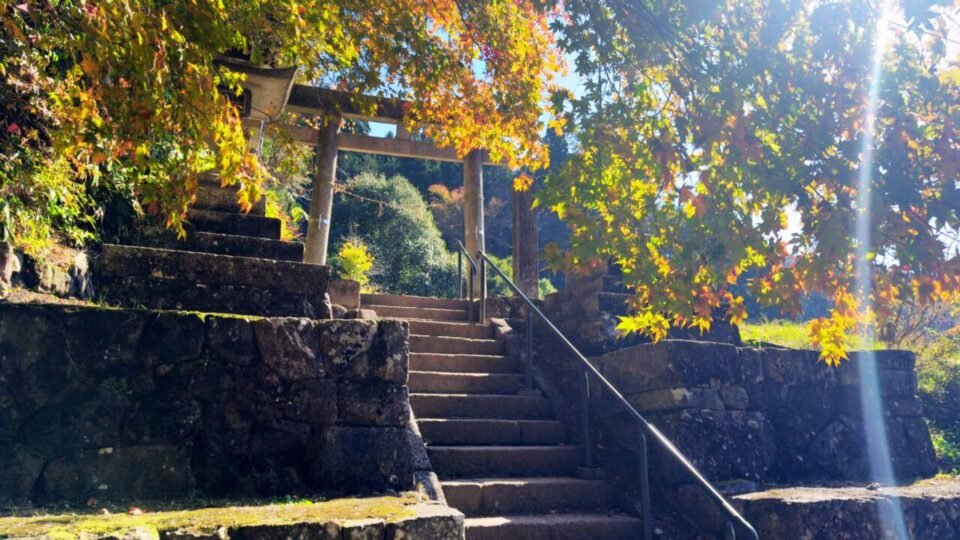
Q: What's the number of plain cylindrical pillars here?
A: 2